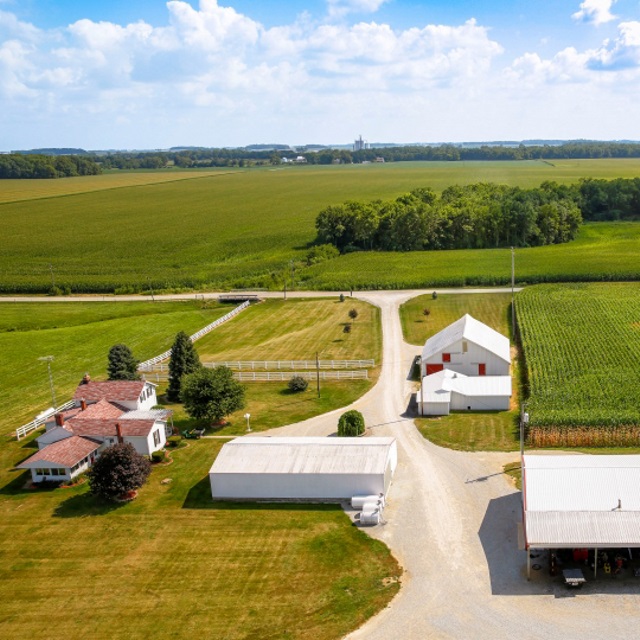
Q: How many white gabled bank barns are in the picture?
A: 1